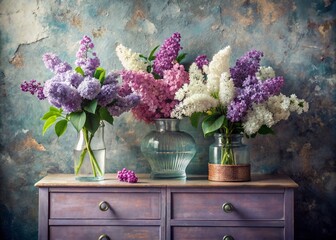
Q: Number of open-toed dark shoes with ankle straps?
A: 0